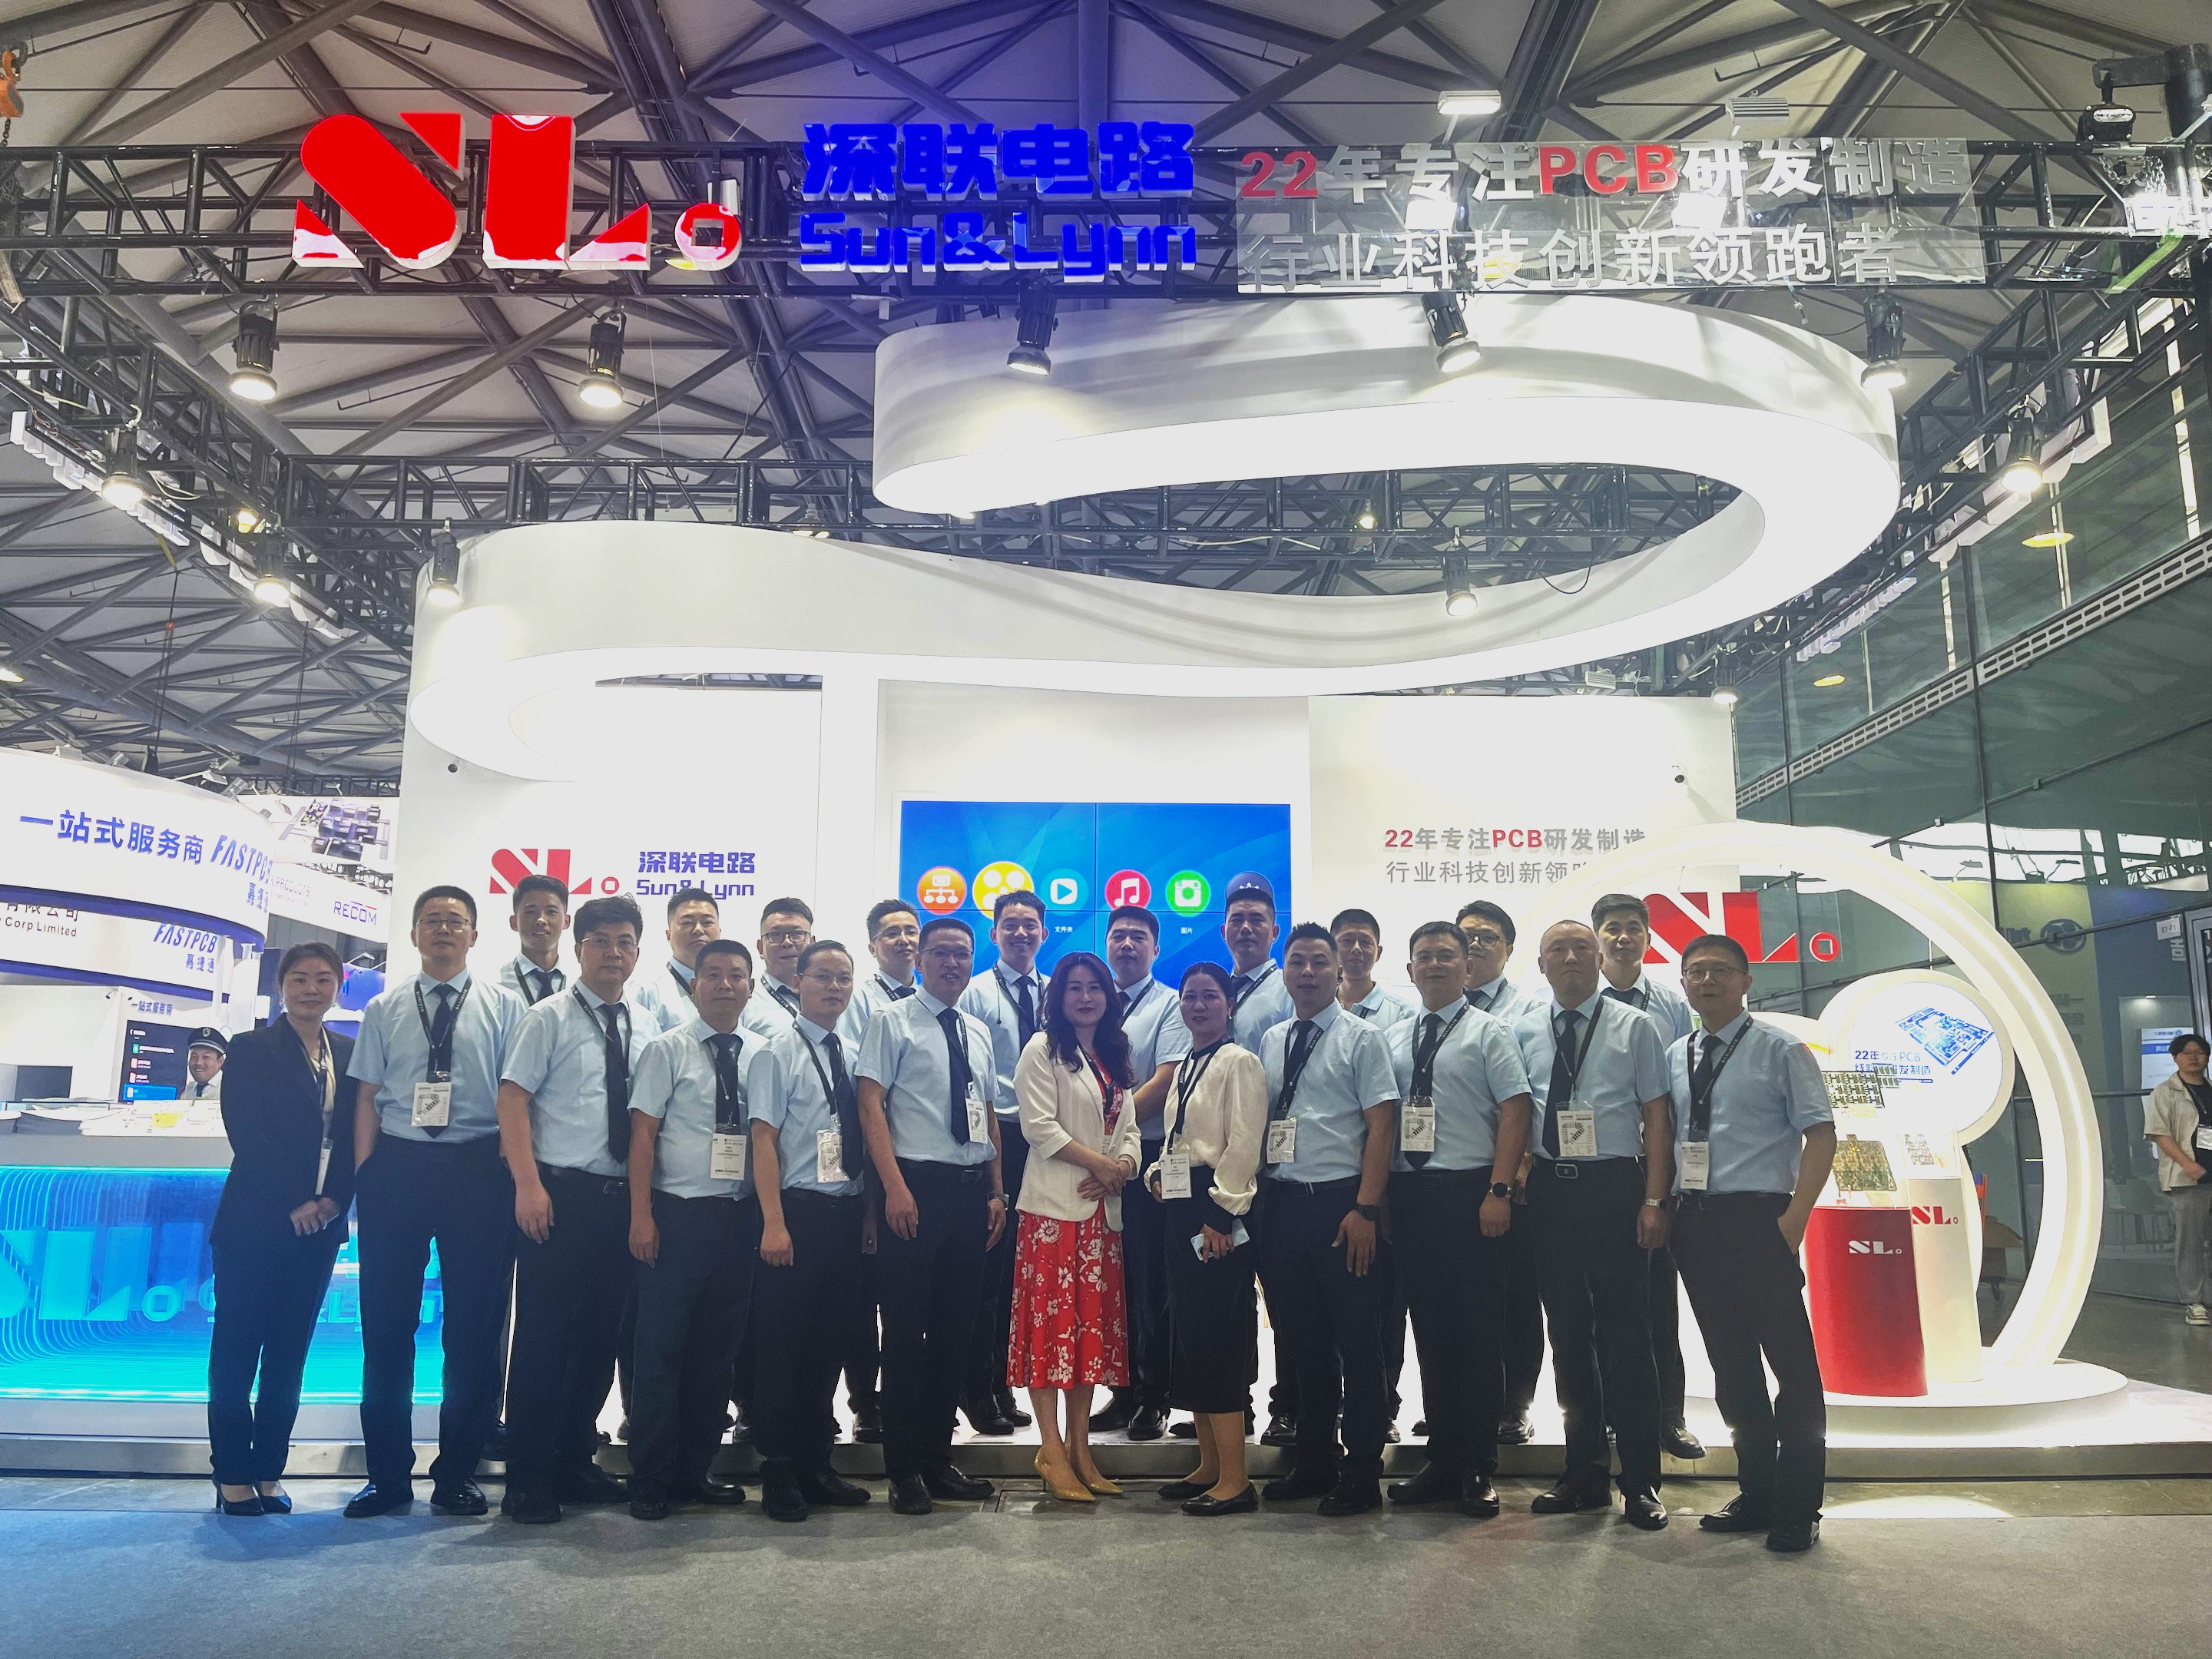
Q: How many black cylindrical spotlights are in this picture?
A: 11